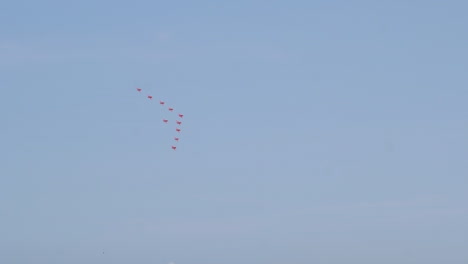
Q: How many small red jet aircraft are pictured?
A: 10